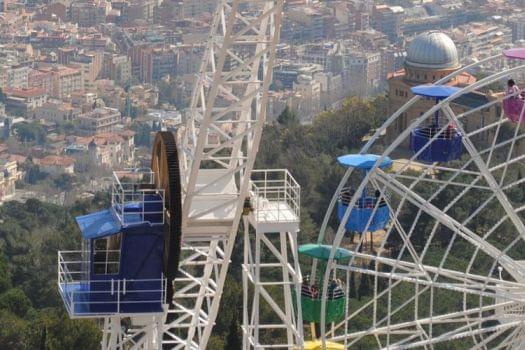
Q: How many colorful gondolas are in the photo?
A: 5